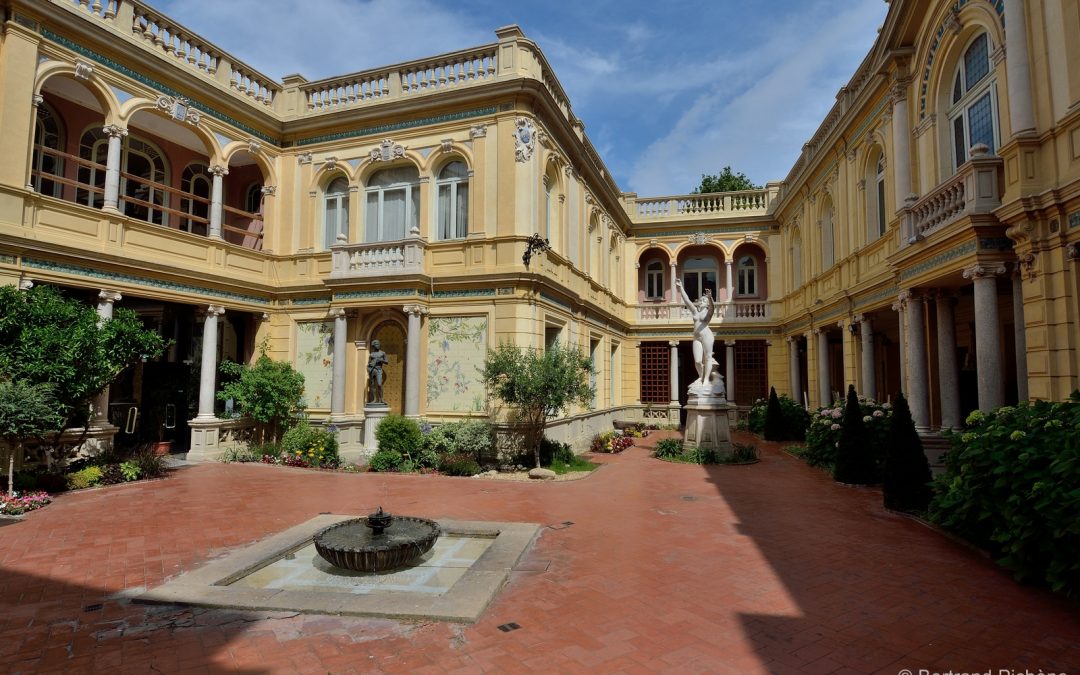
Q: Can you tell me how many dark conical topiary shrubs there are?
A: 3